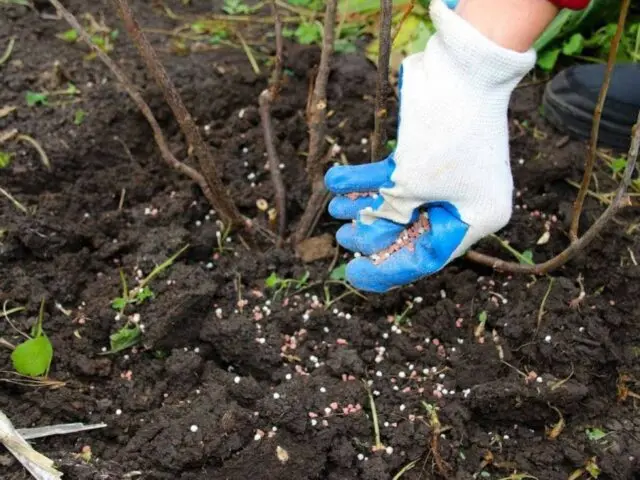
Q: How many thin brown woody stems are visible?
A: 7